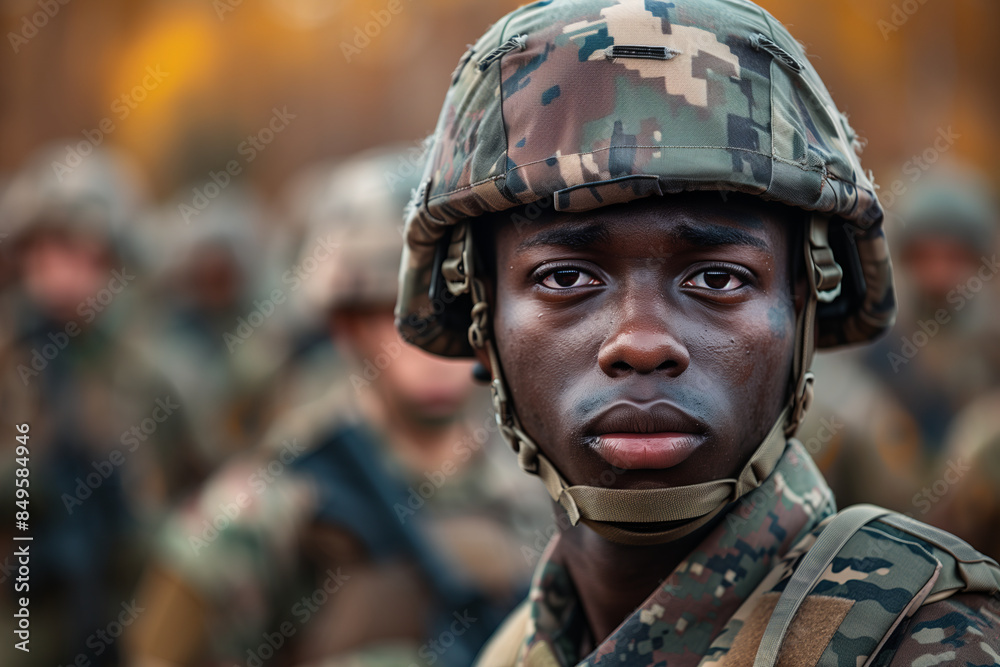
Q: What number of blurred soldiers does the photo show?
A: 4